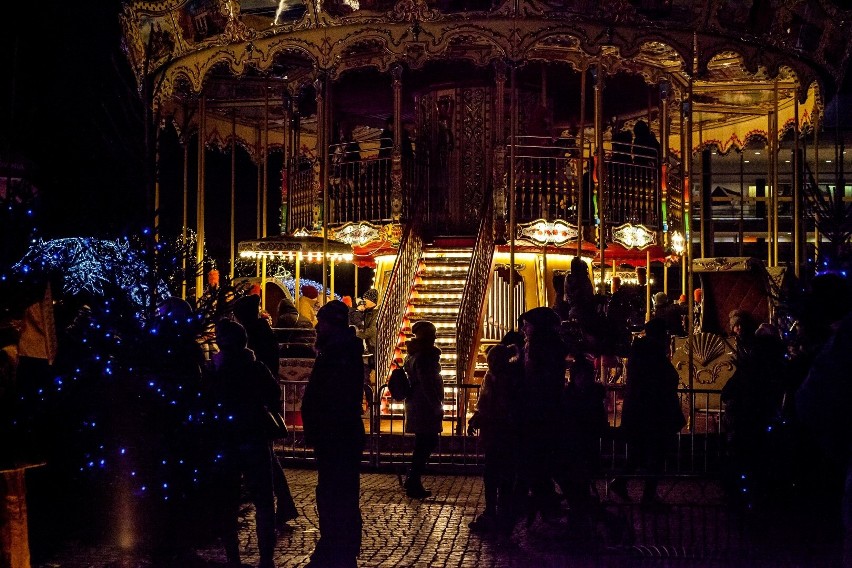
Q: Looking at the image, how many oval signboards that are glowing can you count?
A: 3